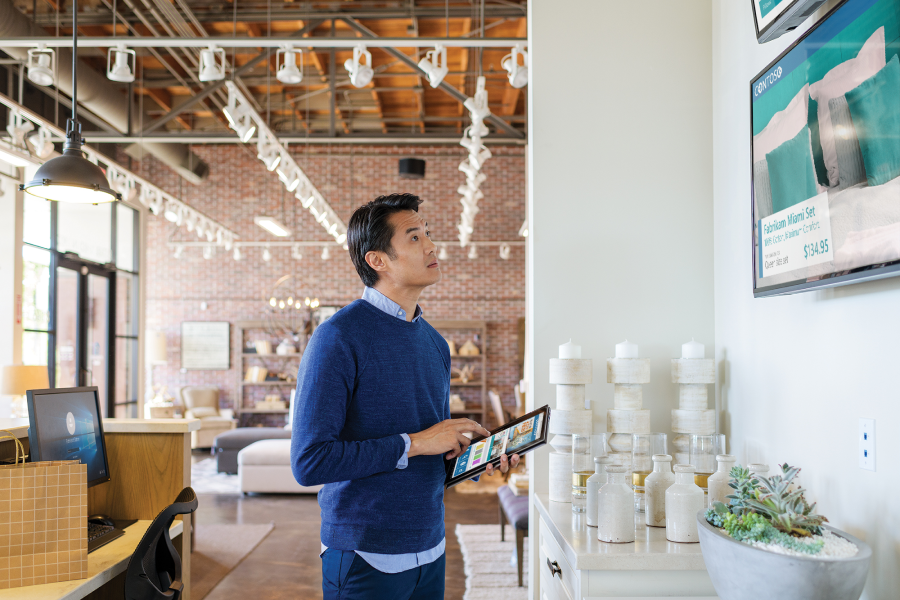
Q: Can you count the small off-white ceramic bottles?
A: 6